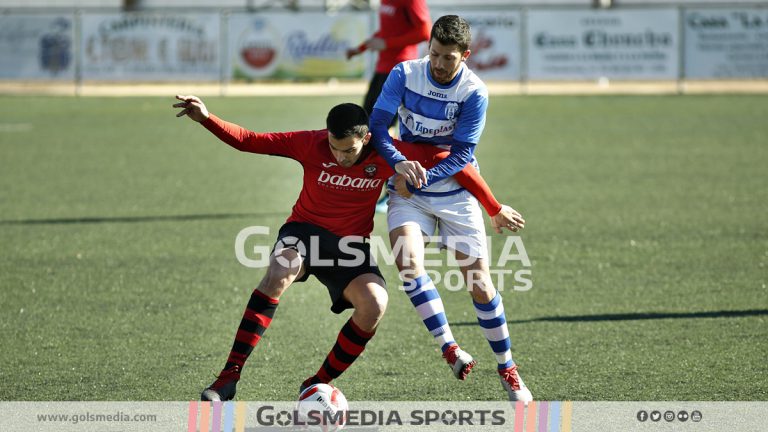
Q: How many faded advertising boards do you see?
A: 6